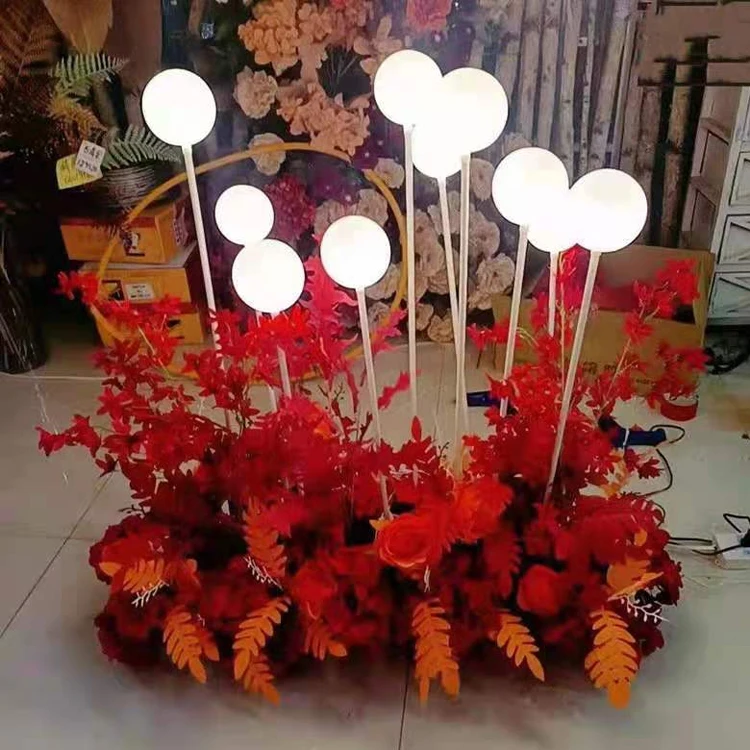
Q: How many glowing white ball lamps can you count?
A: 10